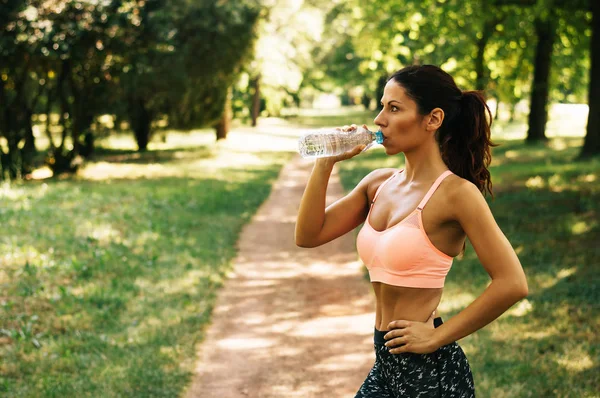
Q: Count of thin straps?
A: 2